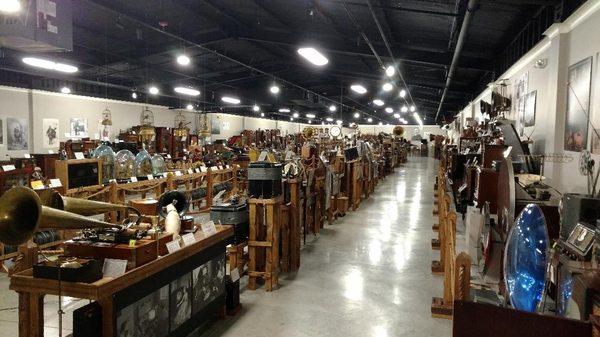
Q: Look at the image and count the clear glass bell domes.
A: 4